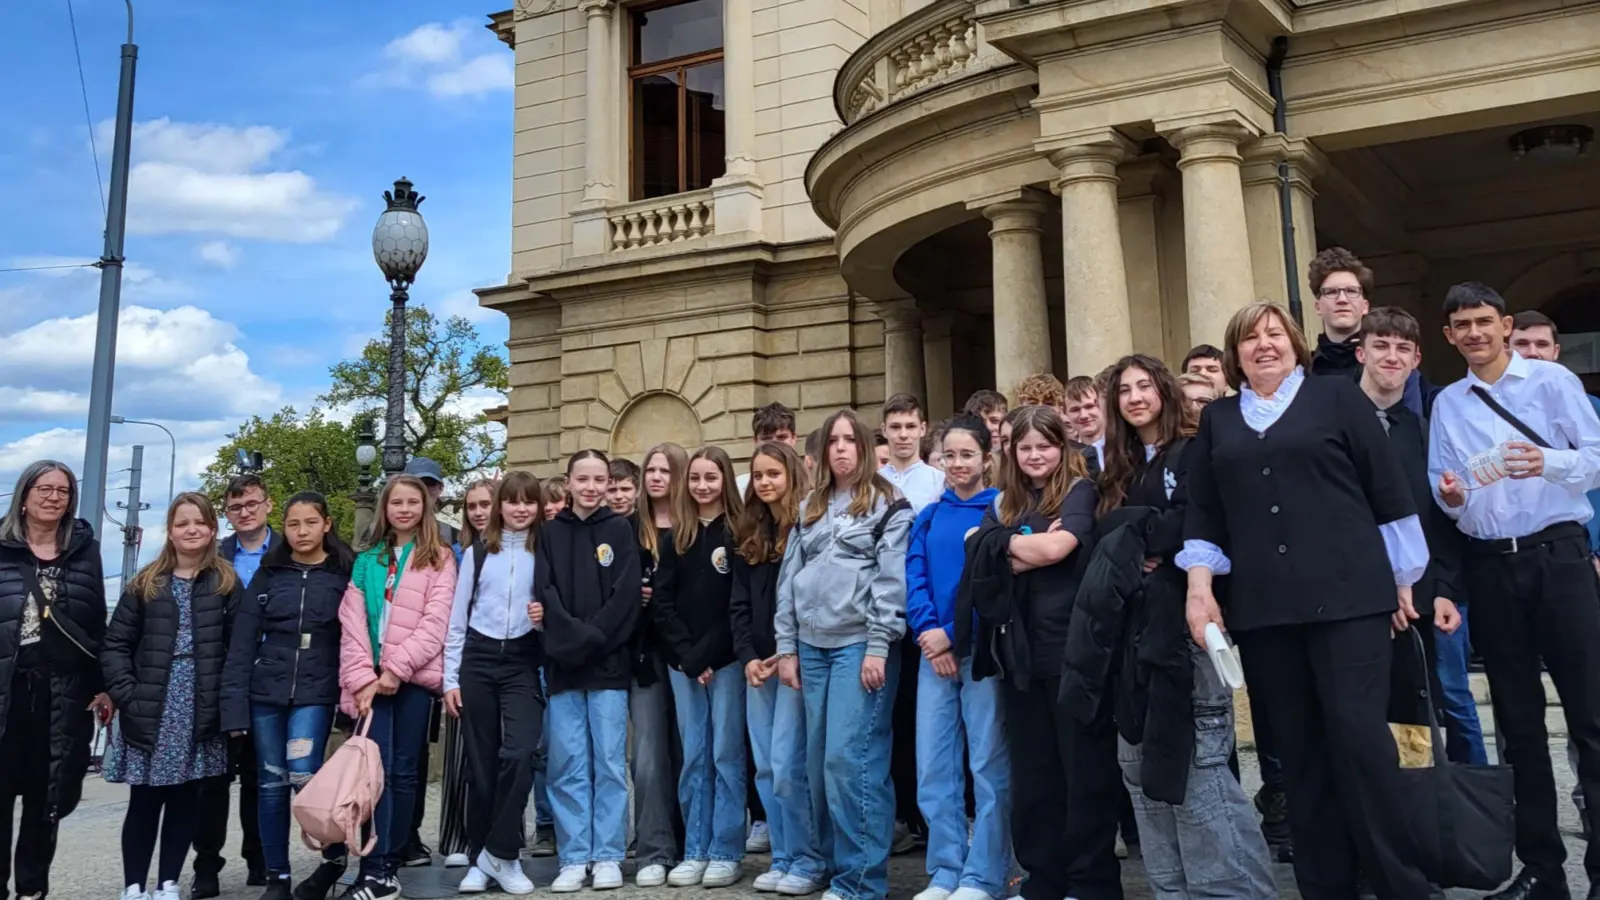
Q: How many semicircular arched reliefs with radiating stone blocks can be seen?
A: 1